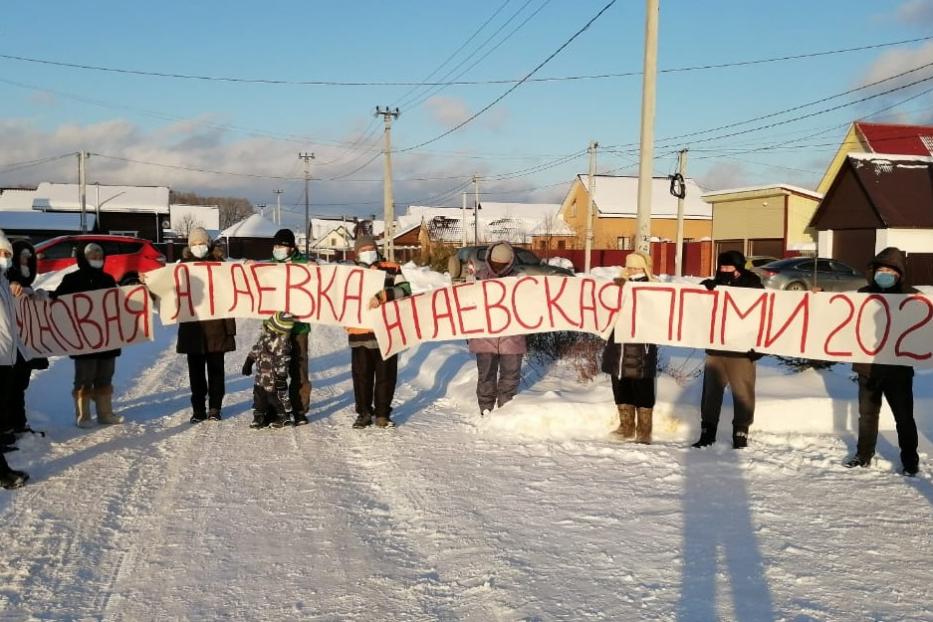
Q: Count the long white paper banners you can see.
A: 4